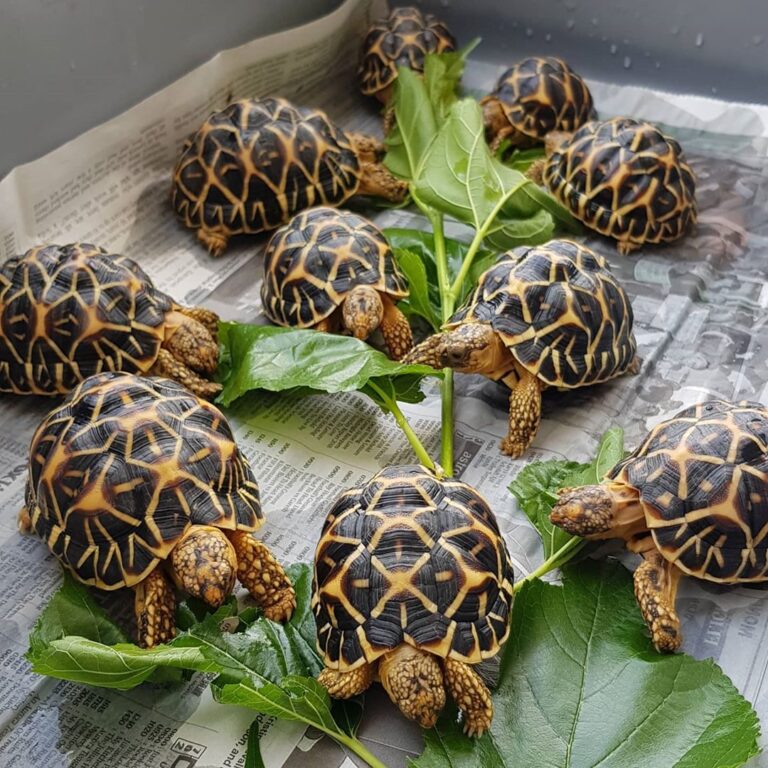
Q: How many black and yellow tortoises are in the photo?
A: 10